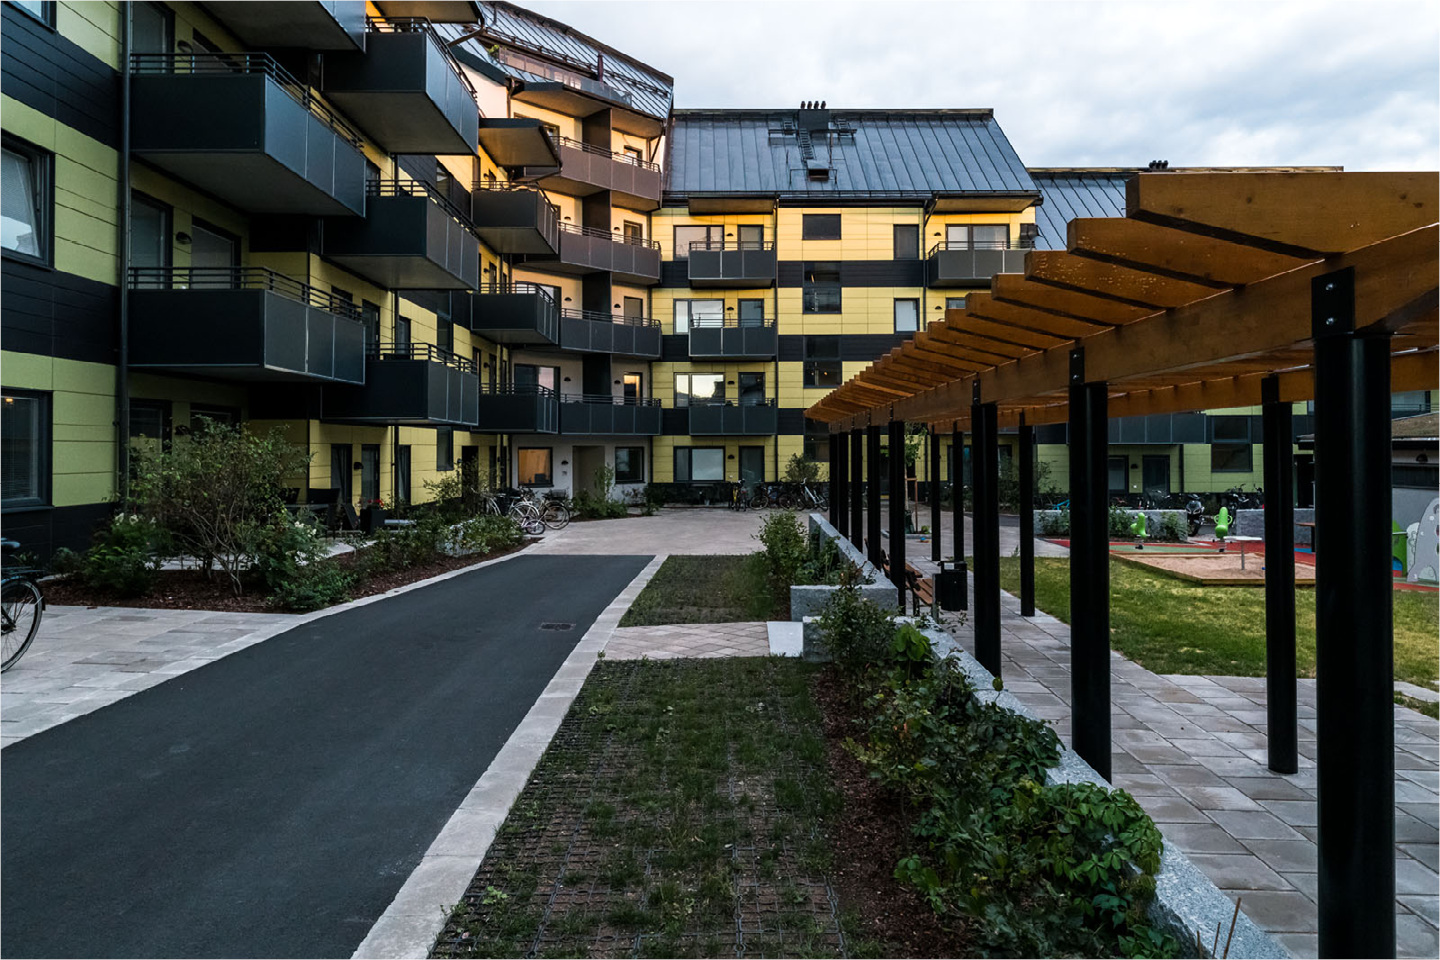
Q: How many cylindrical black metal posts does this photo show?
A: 12